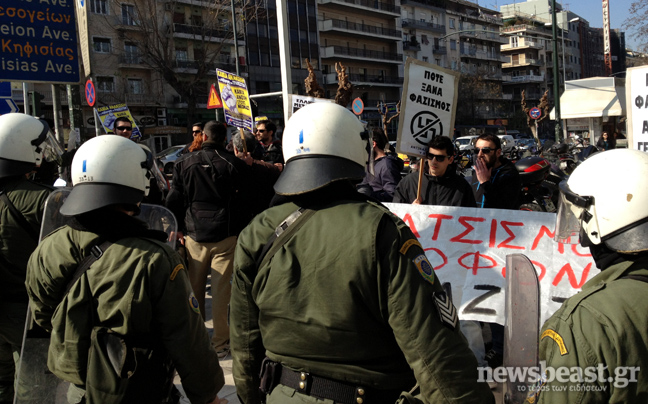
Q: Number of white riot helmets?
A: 4